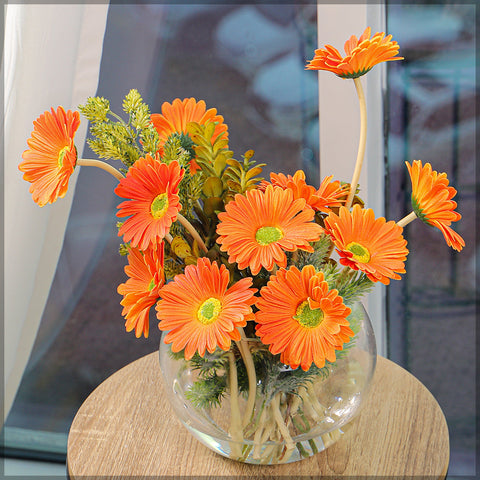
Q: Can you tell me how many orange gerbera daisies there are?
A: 11